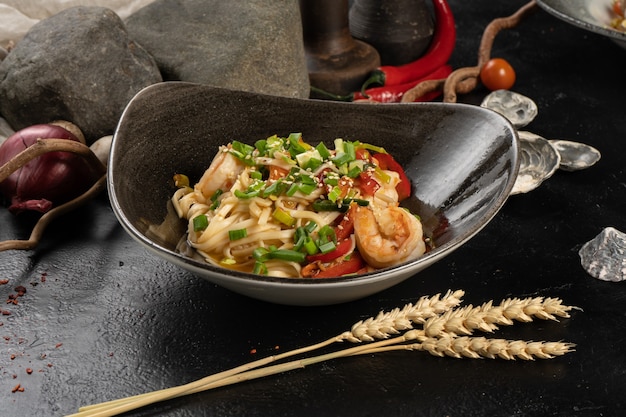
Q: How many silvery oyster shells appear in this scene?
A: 4